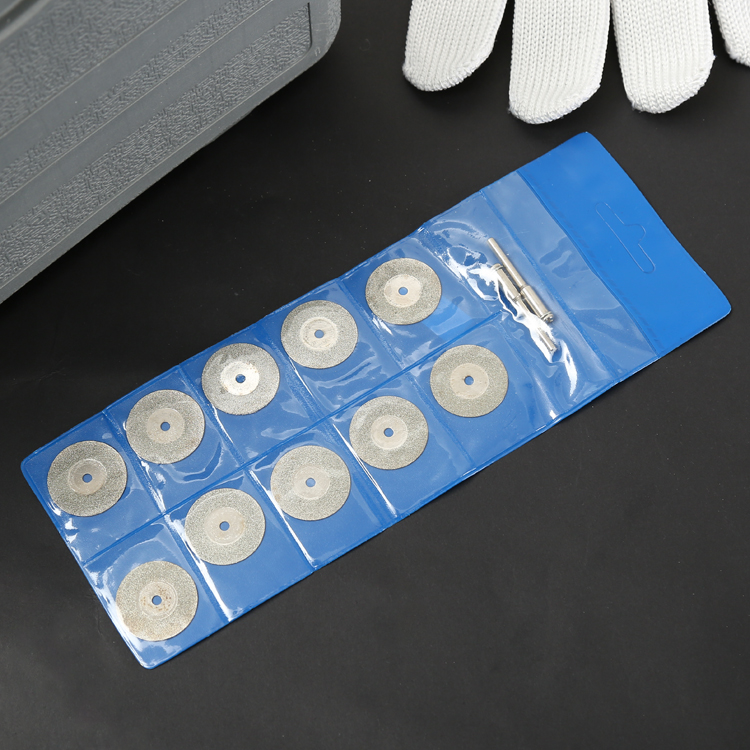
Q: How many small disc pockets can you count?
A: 10